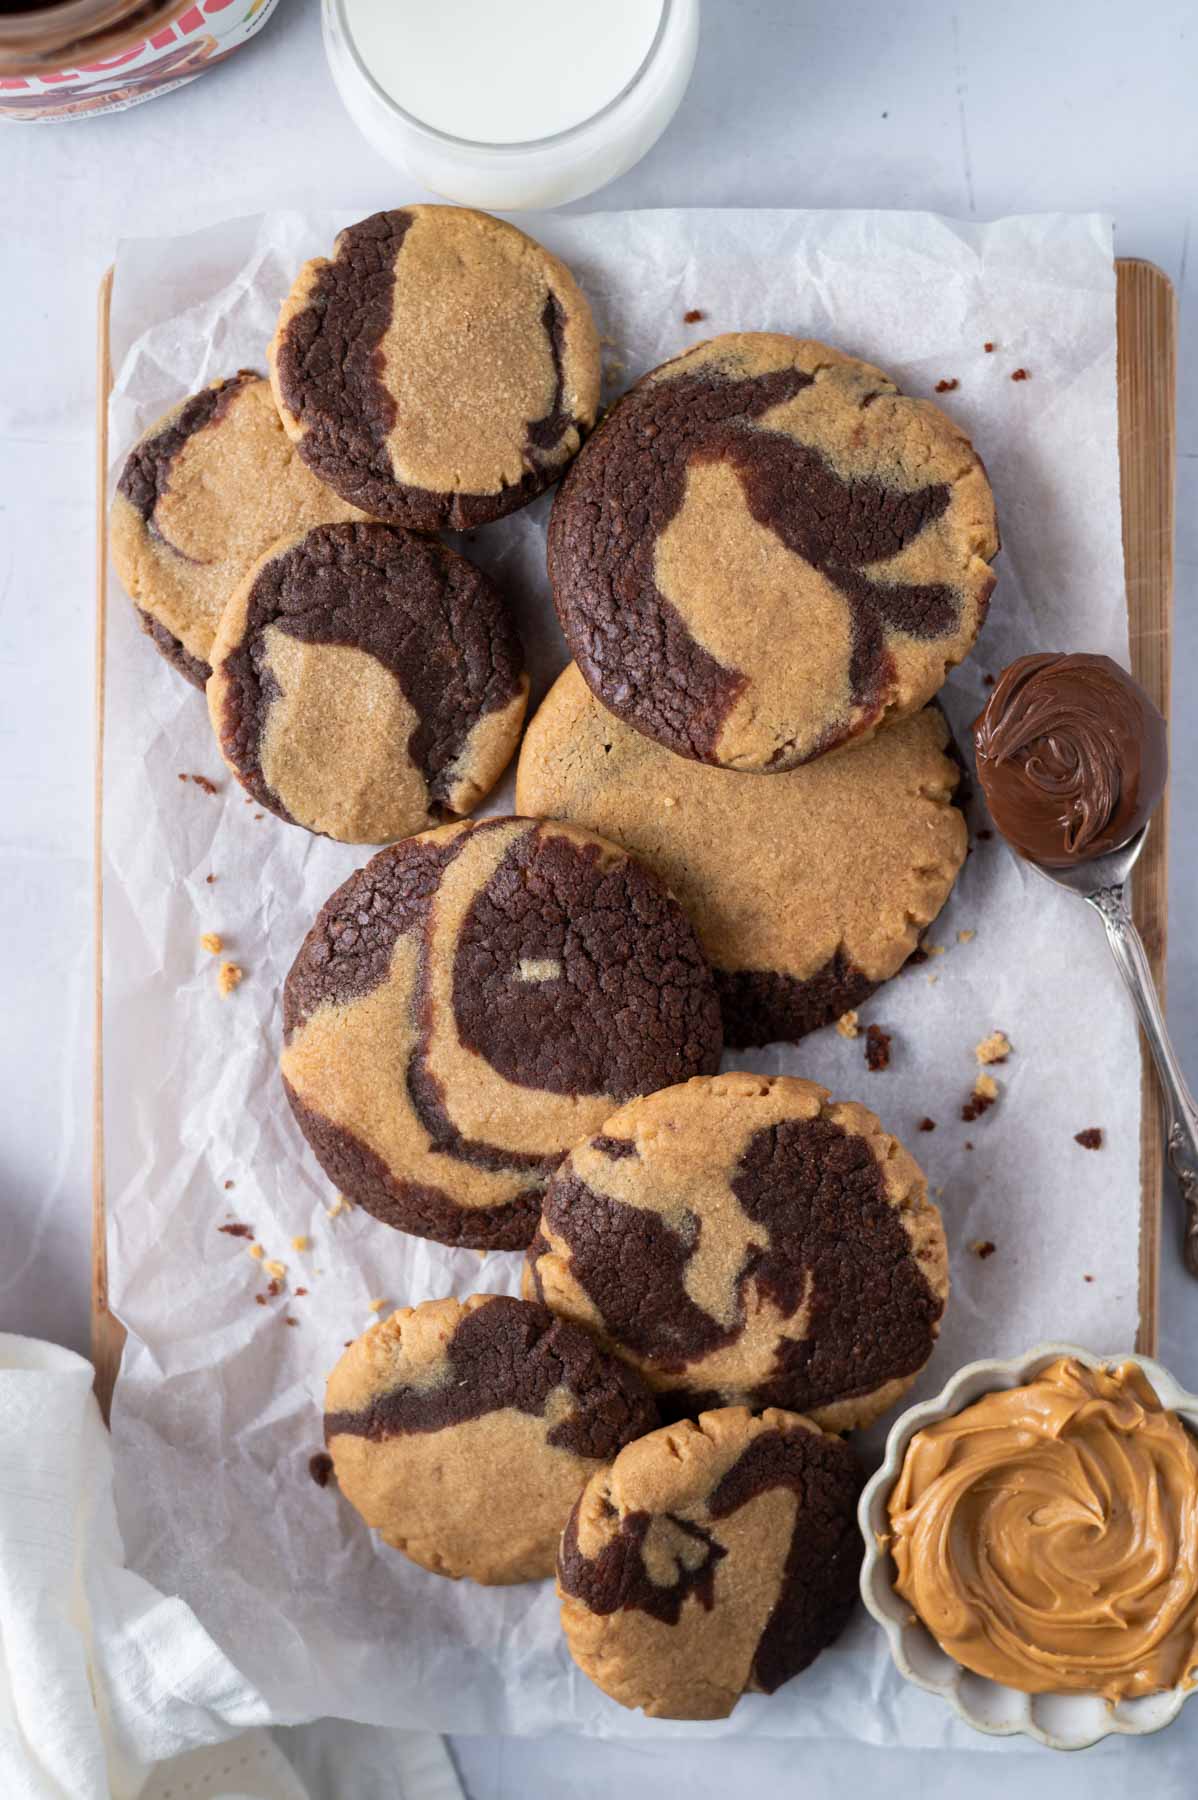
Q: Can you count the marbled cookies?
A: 9